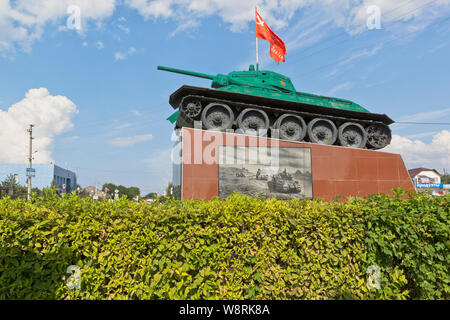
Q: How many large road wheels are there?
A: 5